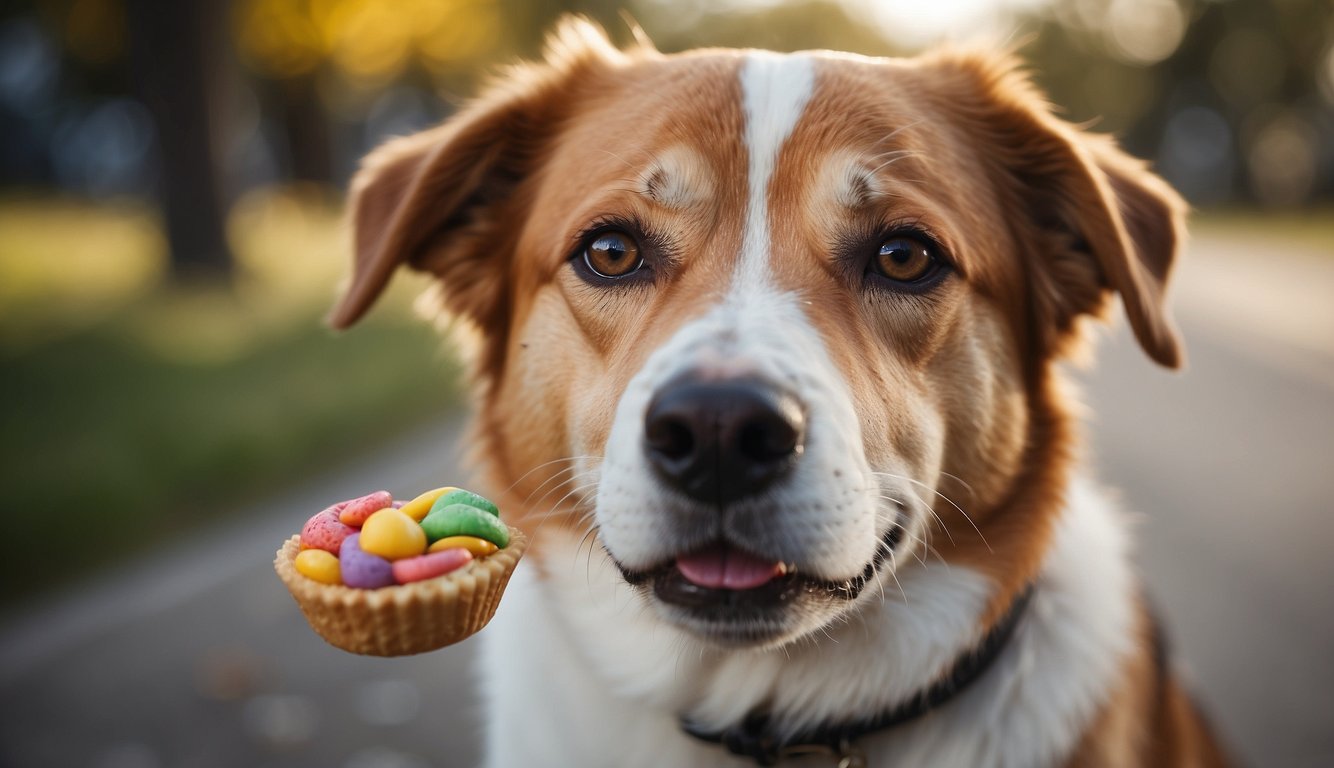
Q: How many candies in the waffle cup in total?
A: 11